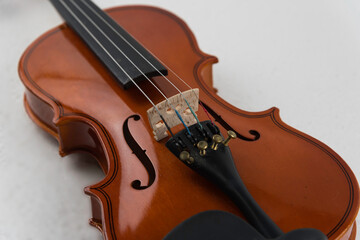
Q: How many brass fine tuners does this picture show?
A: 4